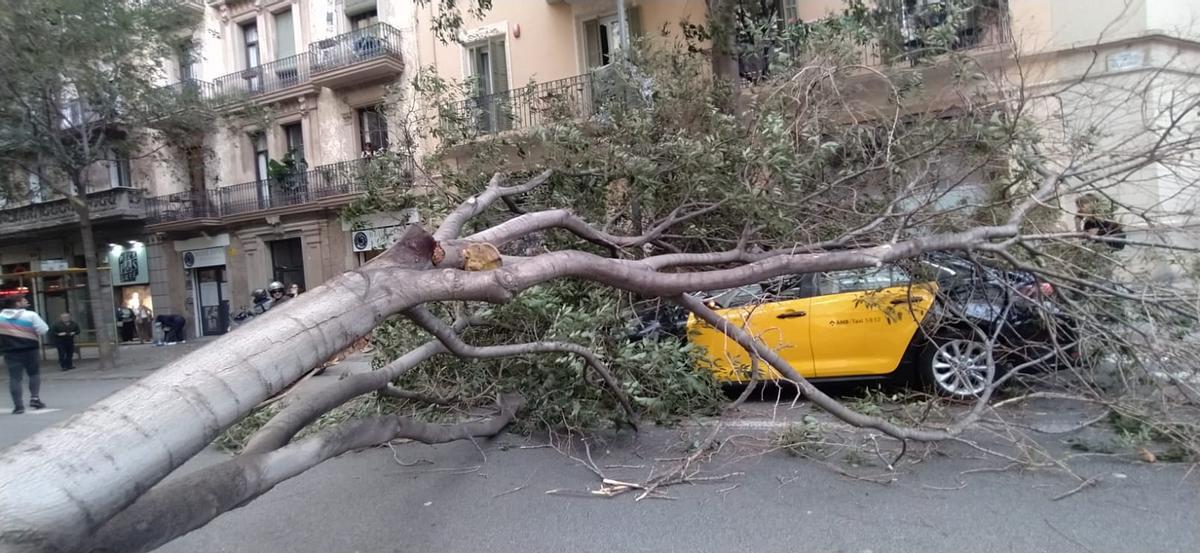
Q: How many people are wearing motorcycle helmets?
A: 2